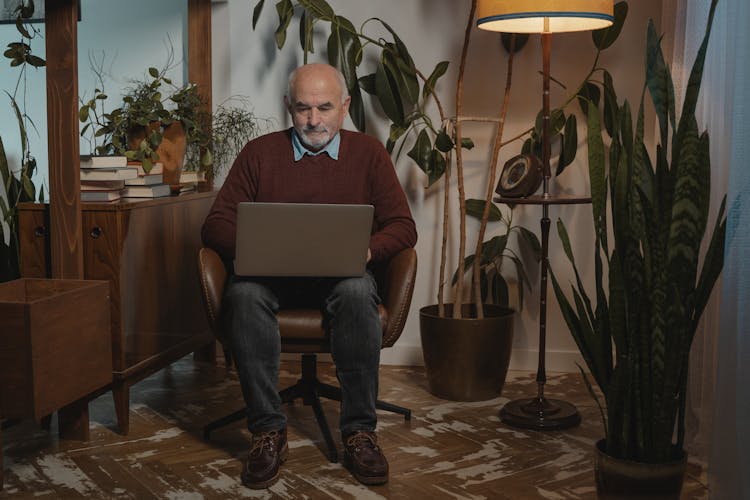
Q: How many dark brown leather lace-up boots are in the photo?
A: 2